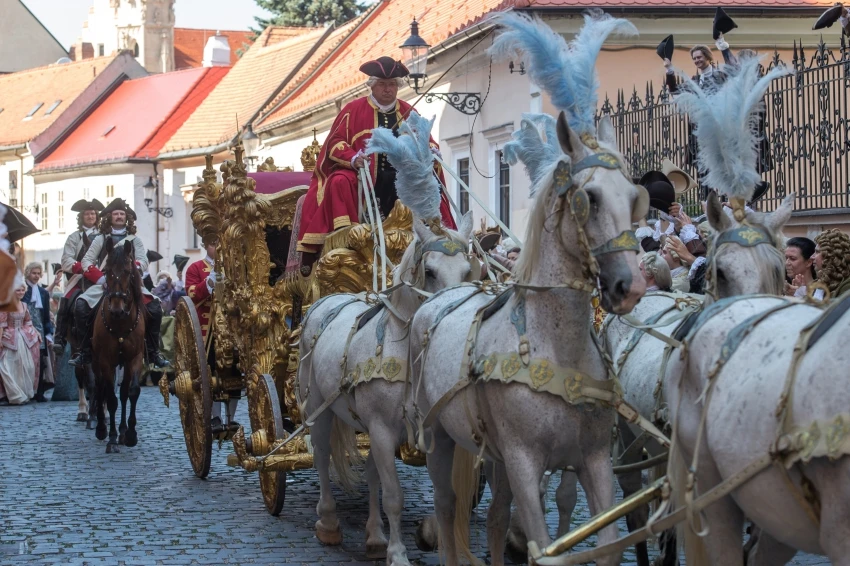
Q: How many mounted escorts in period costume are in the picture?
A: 2